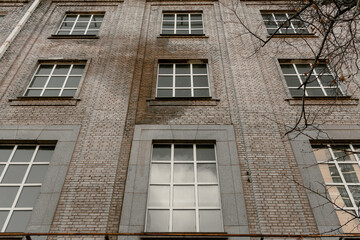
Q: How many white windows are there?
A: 9